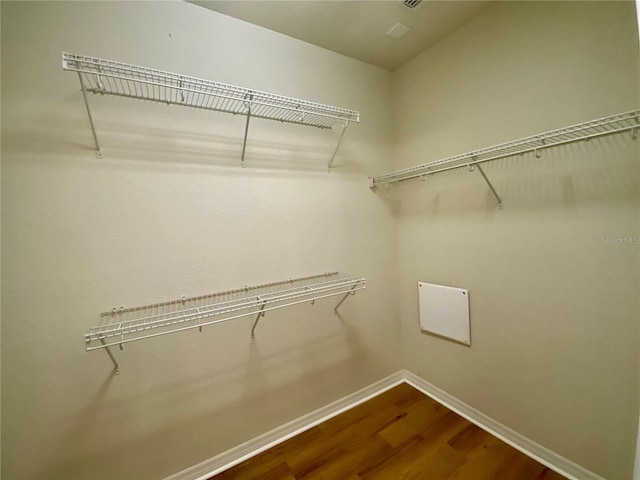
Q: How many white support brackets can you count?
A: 7